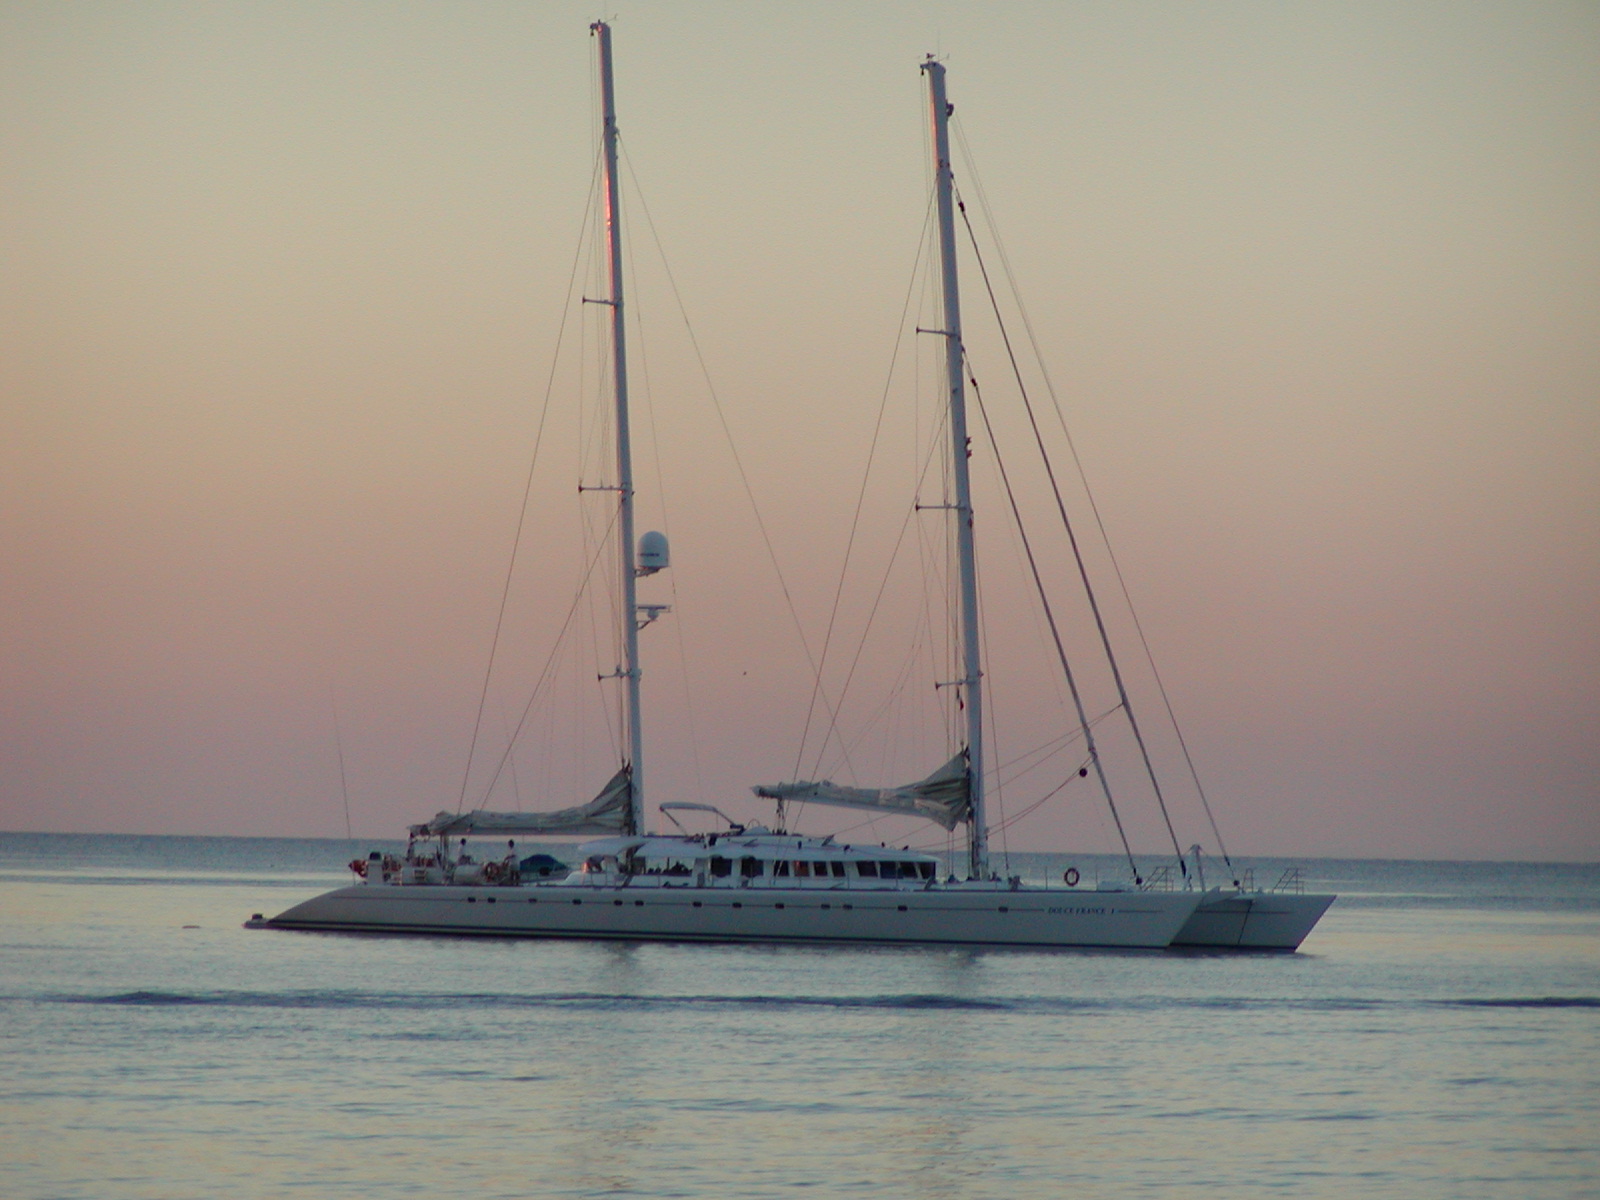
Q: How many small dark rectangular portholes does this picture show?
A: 13